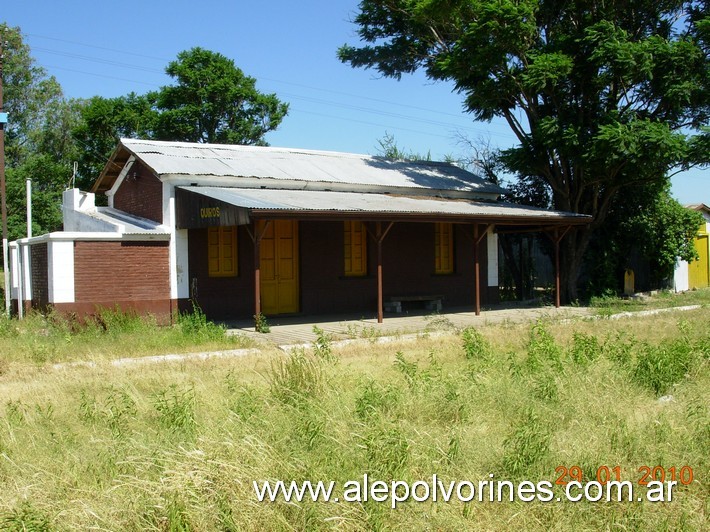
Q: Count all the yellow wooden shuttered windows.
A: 3